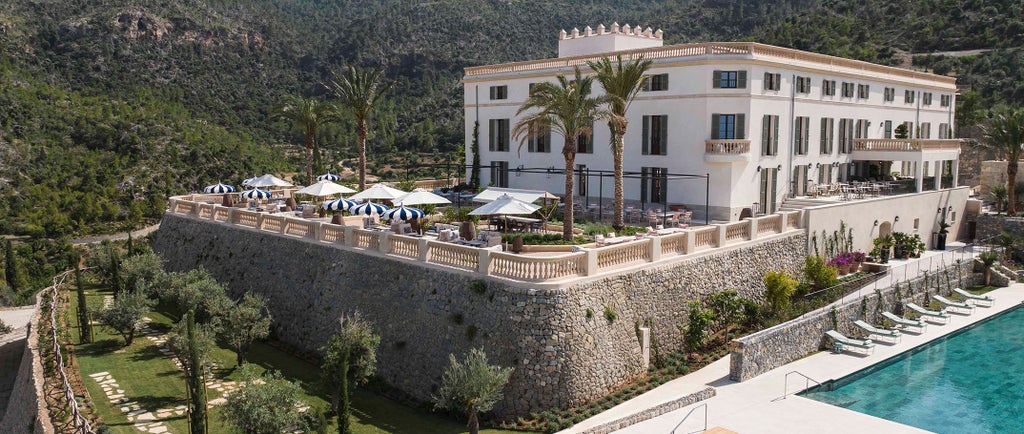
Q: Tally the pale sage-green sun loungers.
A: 6